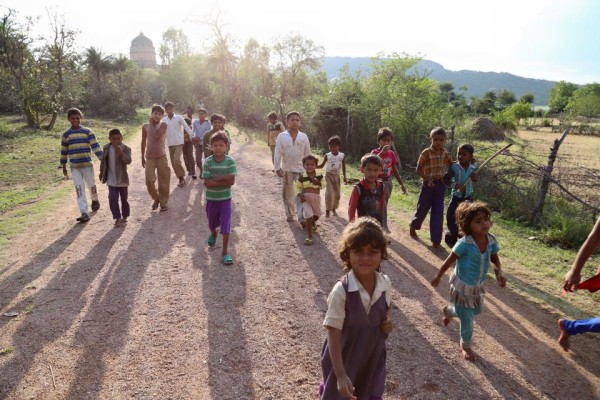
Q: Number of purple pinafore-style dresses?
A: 1